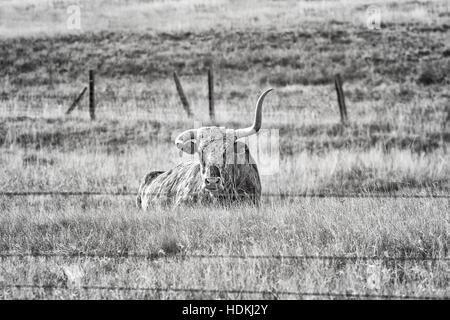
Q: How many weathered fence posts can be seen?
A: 5